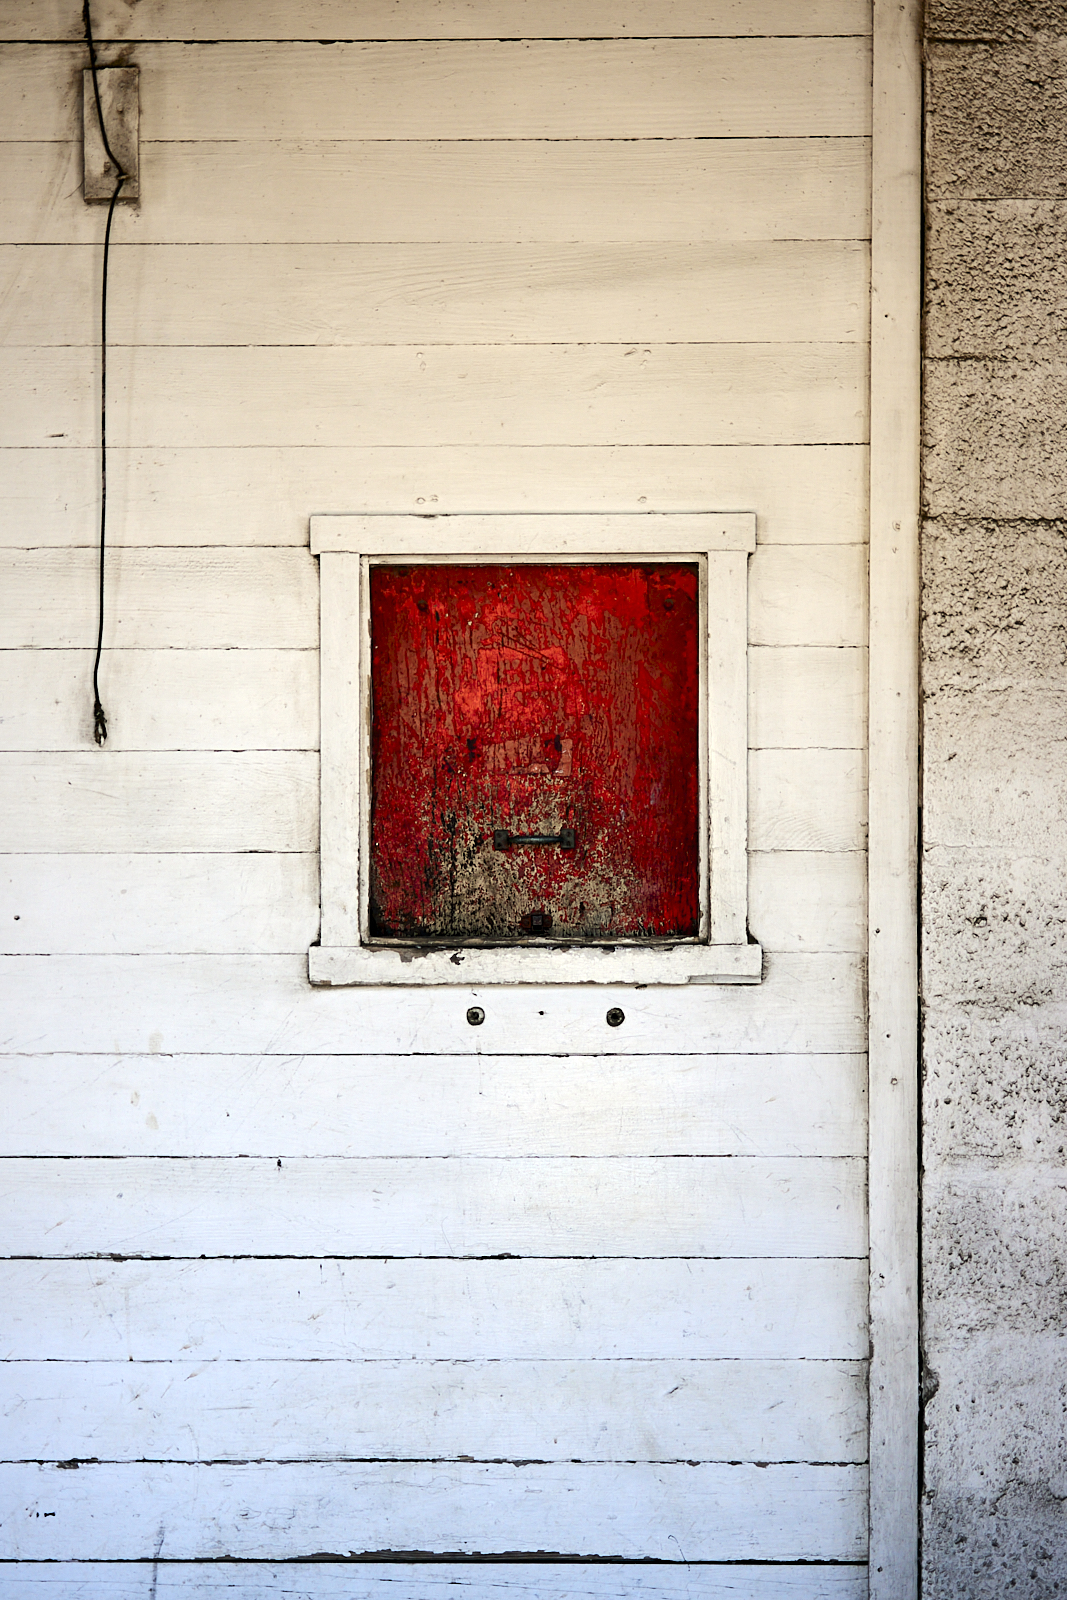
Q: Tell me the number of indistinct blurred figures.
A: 0